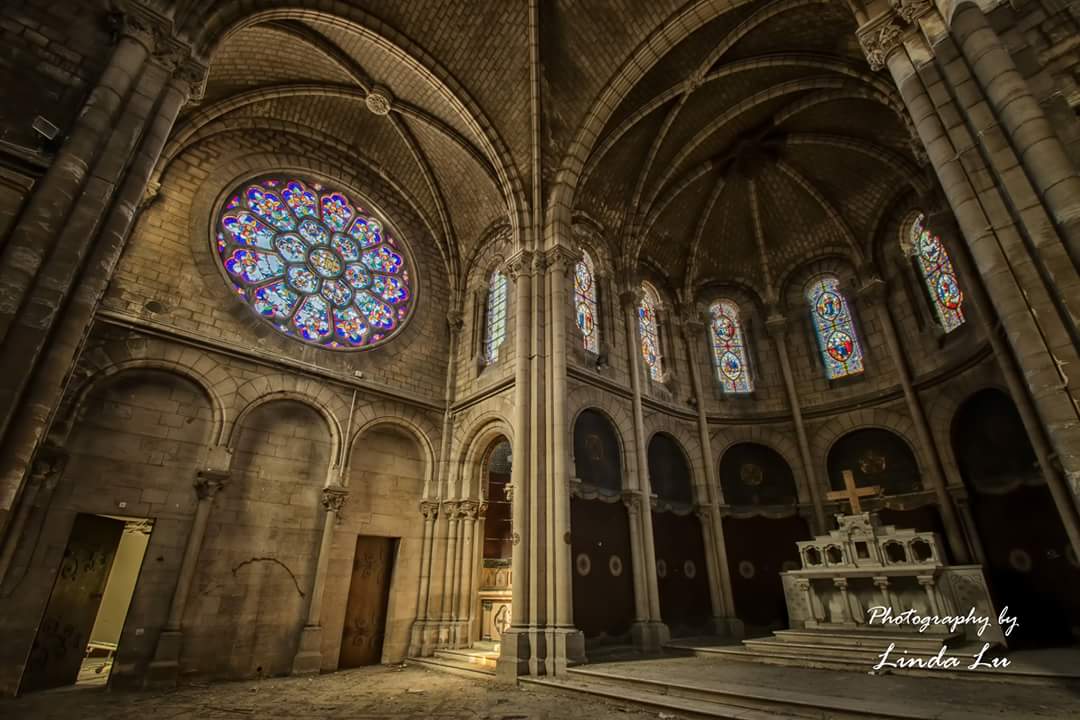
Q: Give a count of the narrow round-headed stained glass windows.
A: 6